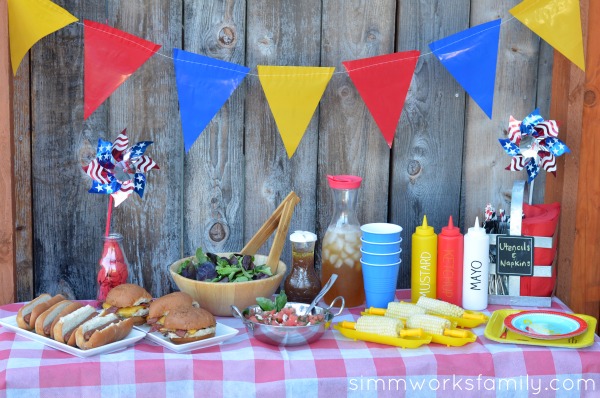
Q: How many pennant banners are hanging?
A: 7